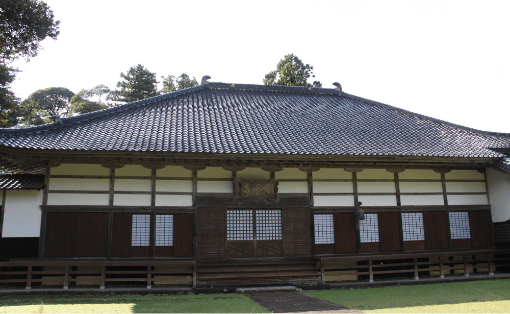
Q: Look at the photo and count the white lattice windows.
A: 8